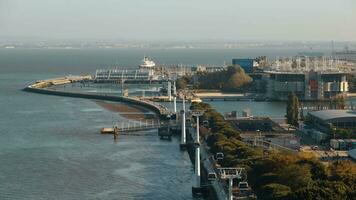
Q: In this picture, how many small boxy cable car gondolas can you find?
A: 5